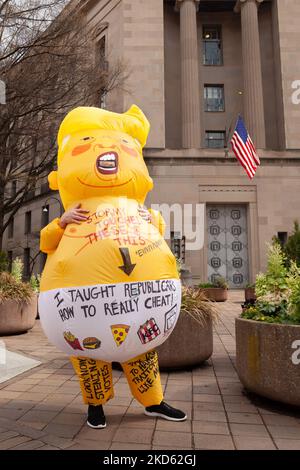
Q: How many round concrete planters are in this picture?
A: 5